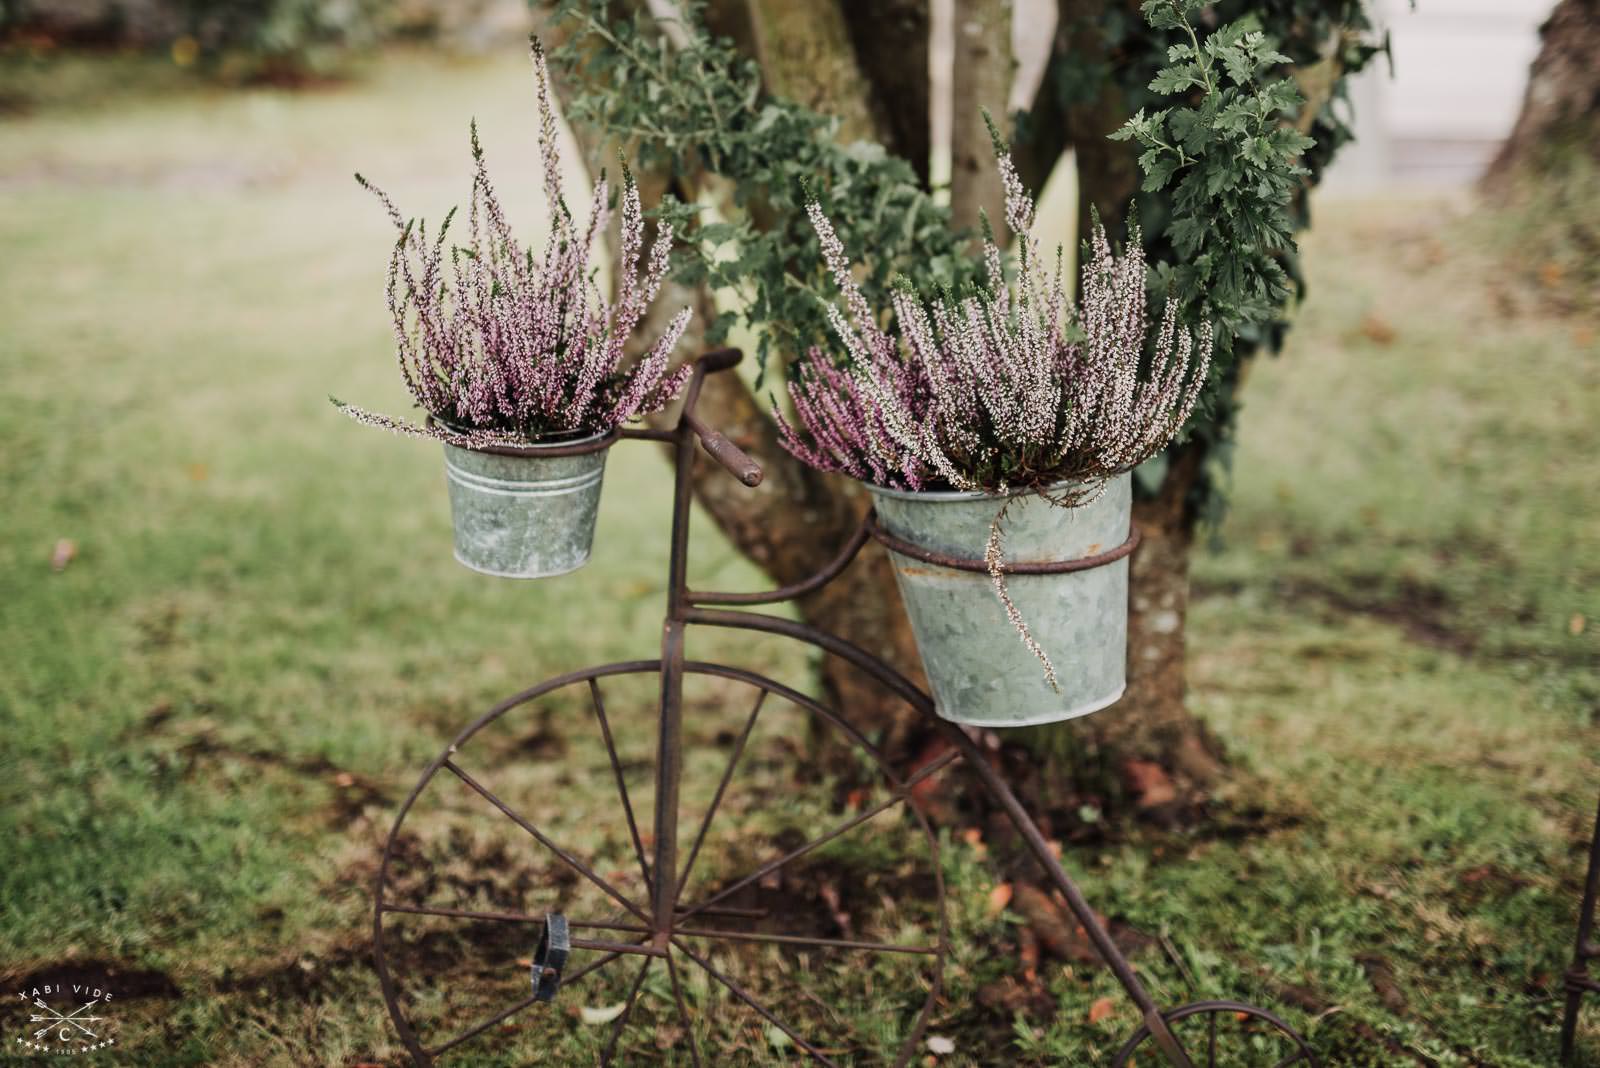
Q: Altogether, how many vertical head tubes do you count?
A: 1